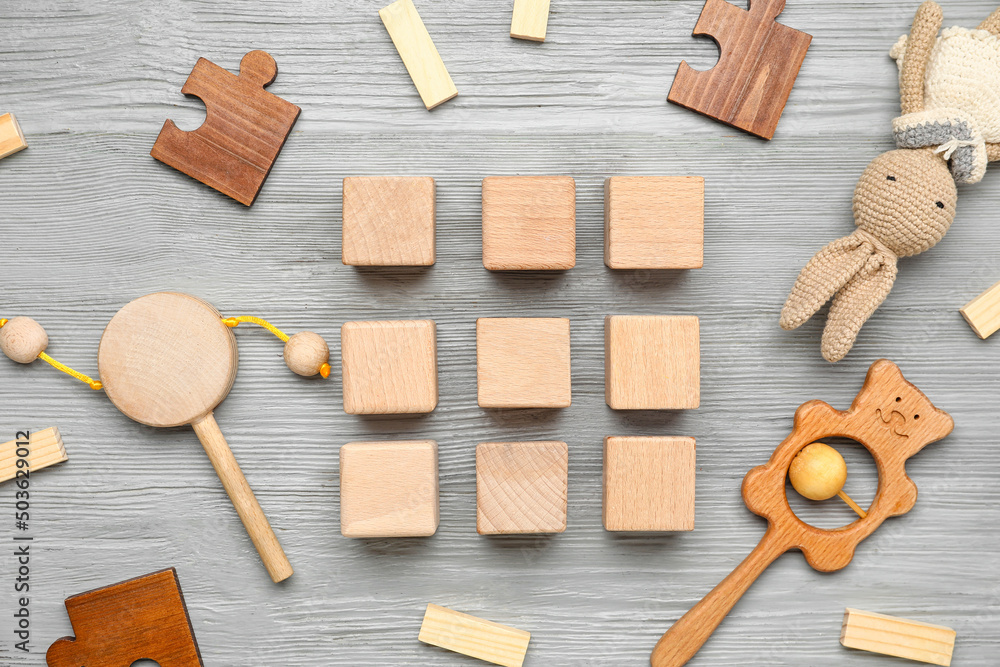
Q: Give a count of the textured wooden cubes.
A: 9